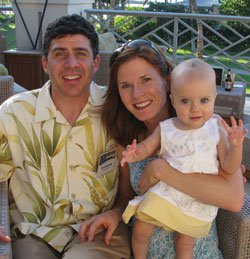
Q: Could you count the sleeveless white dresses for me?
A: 1